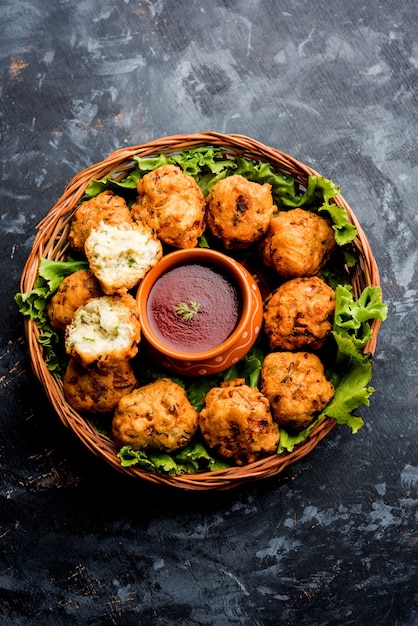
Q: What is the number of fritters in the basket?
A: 12